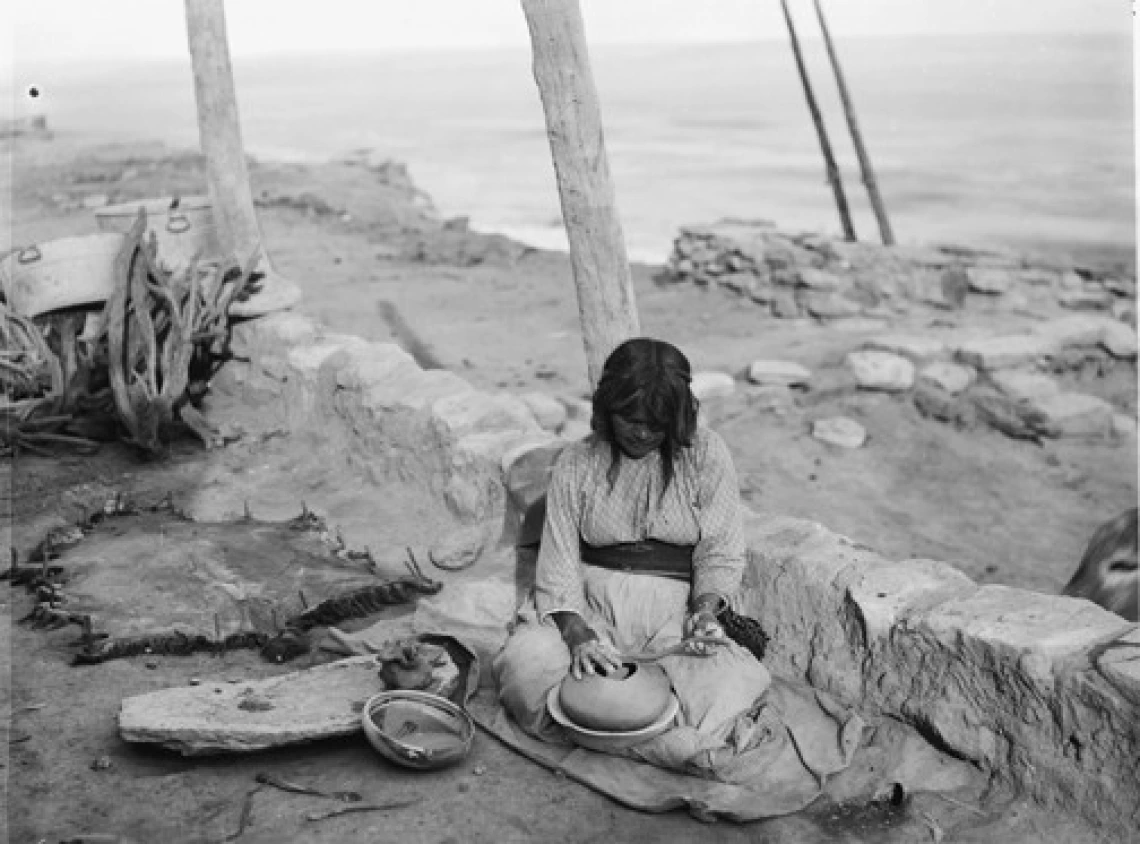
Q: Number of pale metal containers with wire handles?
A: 2